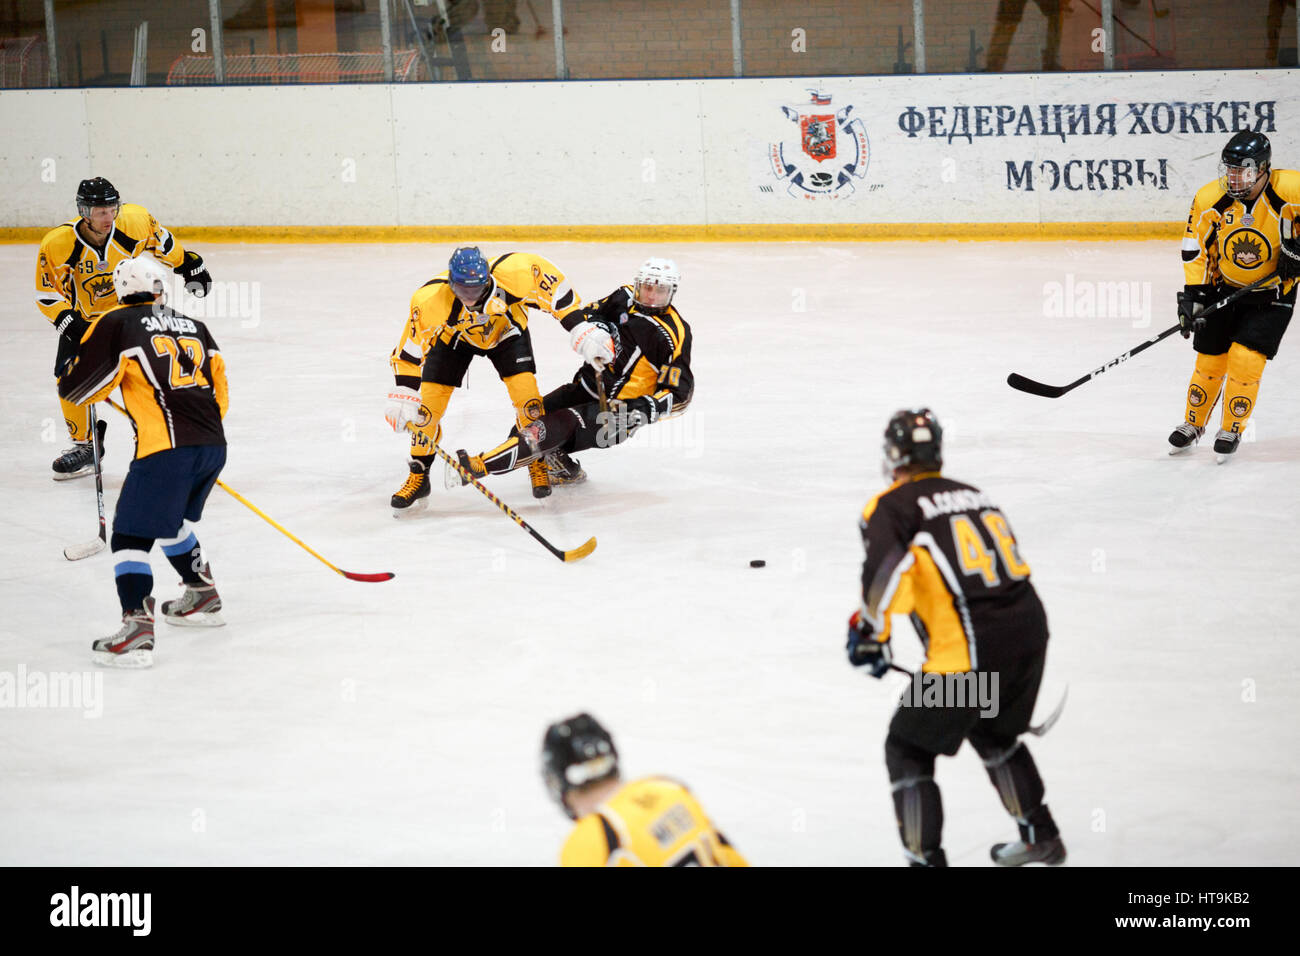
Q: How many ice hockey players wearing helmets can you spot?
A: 7